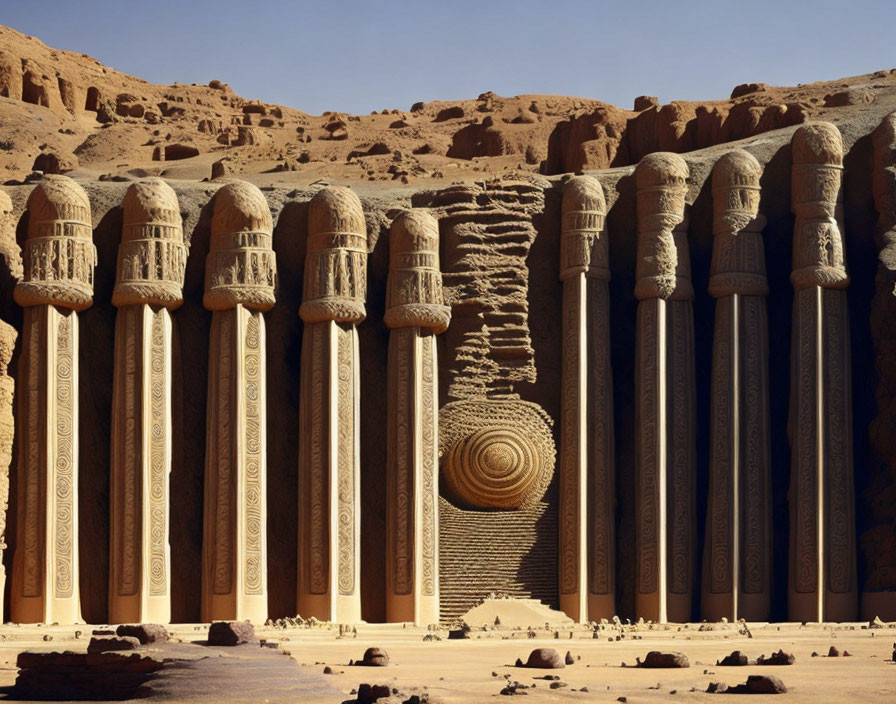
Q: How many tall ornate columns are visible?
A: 9